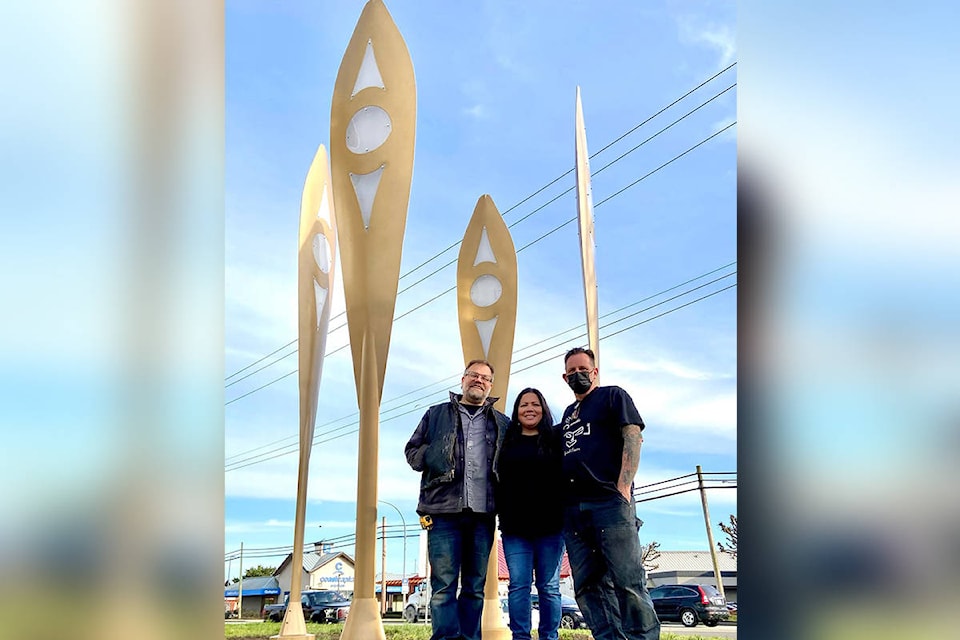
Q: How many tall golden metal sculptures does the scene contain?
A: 4